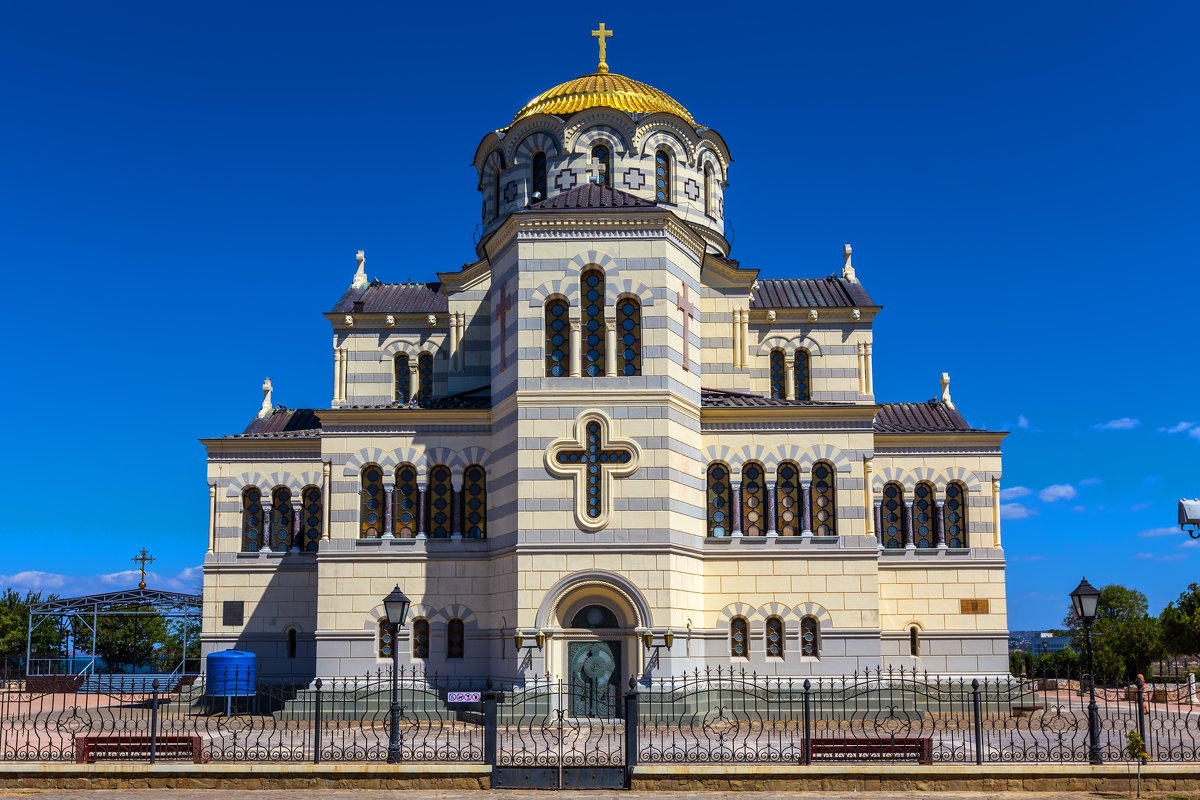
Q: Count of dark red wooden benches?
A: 2